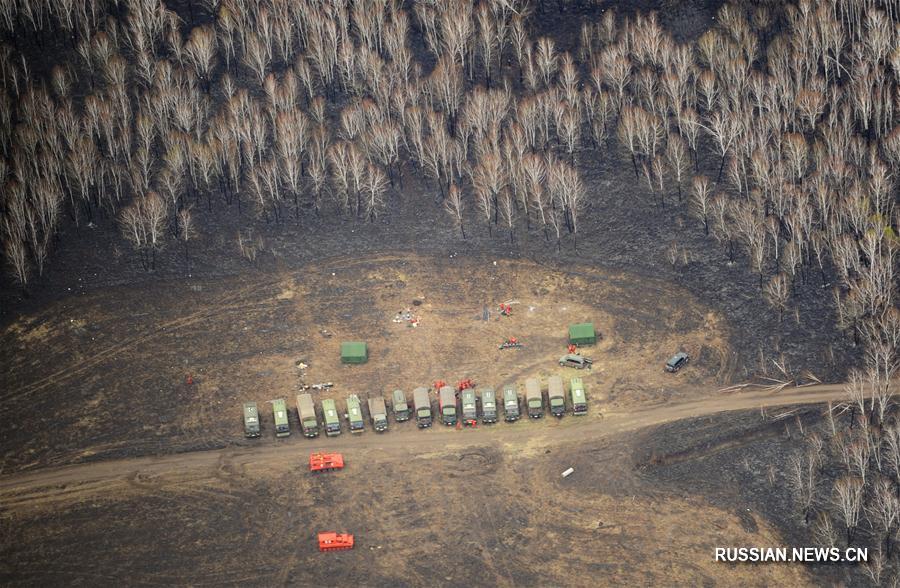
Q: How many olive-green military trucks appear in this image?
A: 15